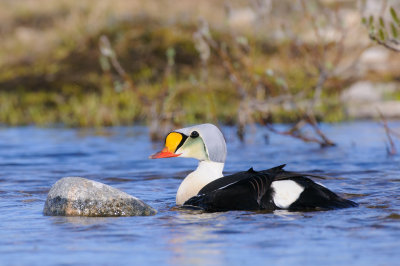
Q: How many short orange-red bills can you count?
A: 1